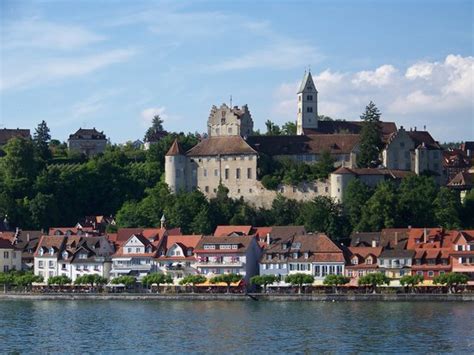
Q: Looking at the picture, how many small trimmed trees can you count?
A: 14